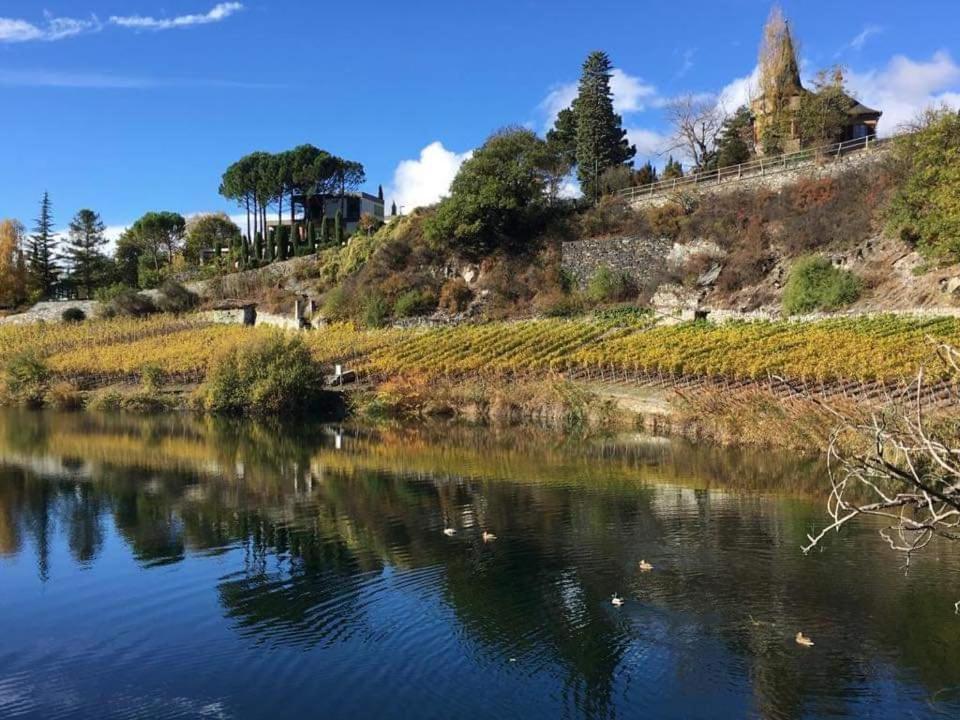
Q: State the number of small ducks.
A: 5